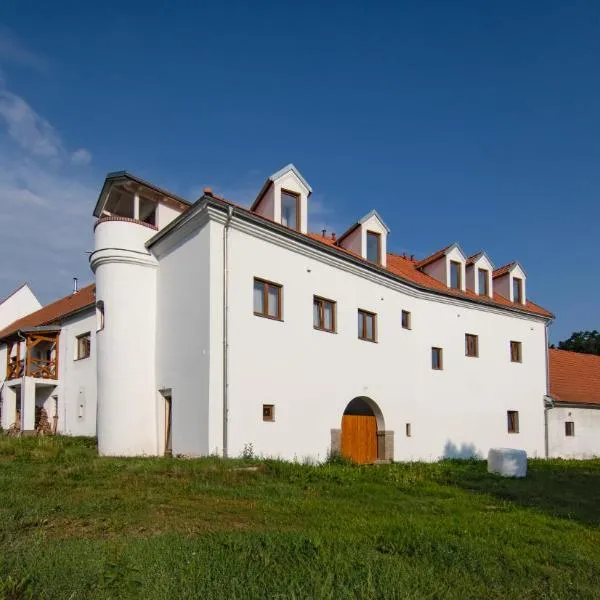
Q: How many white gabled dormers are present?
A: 5